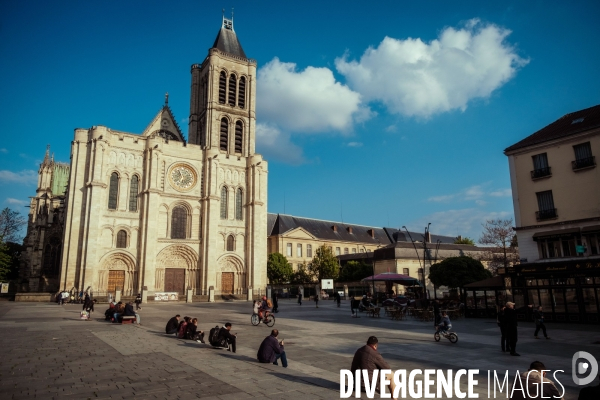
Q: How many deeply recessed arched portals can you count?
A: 3